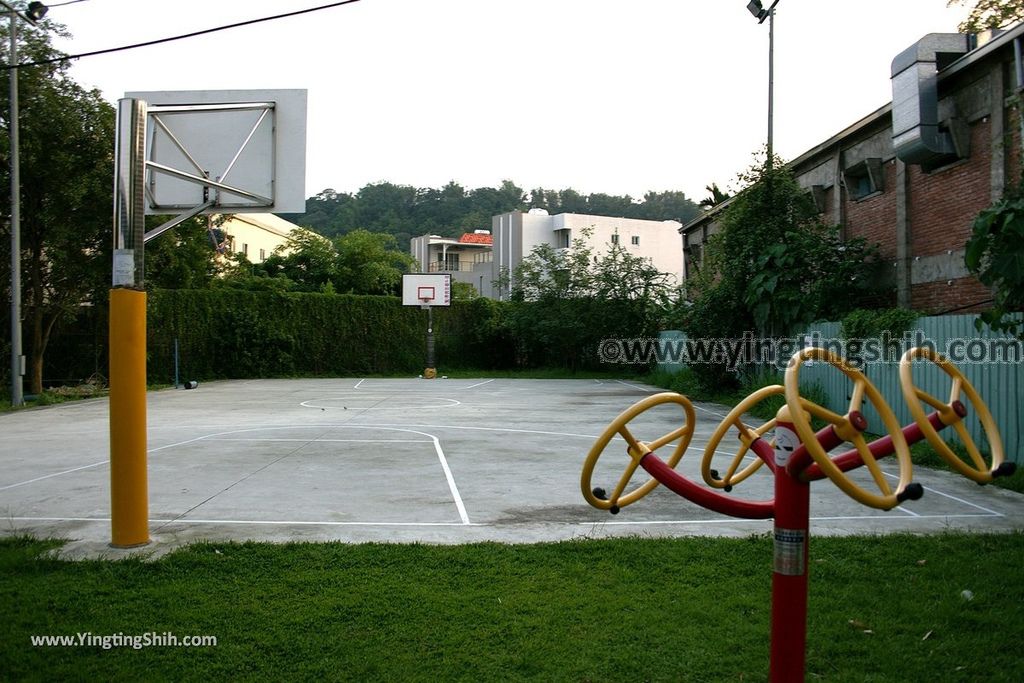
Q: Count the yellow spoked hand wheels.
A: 4